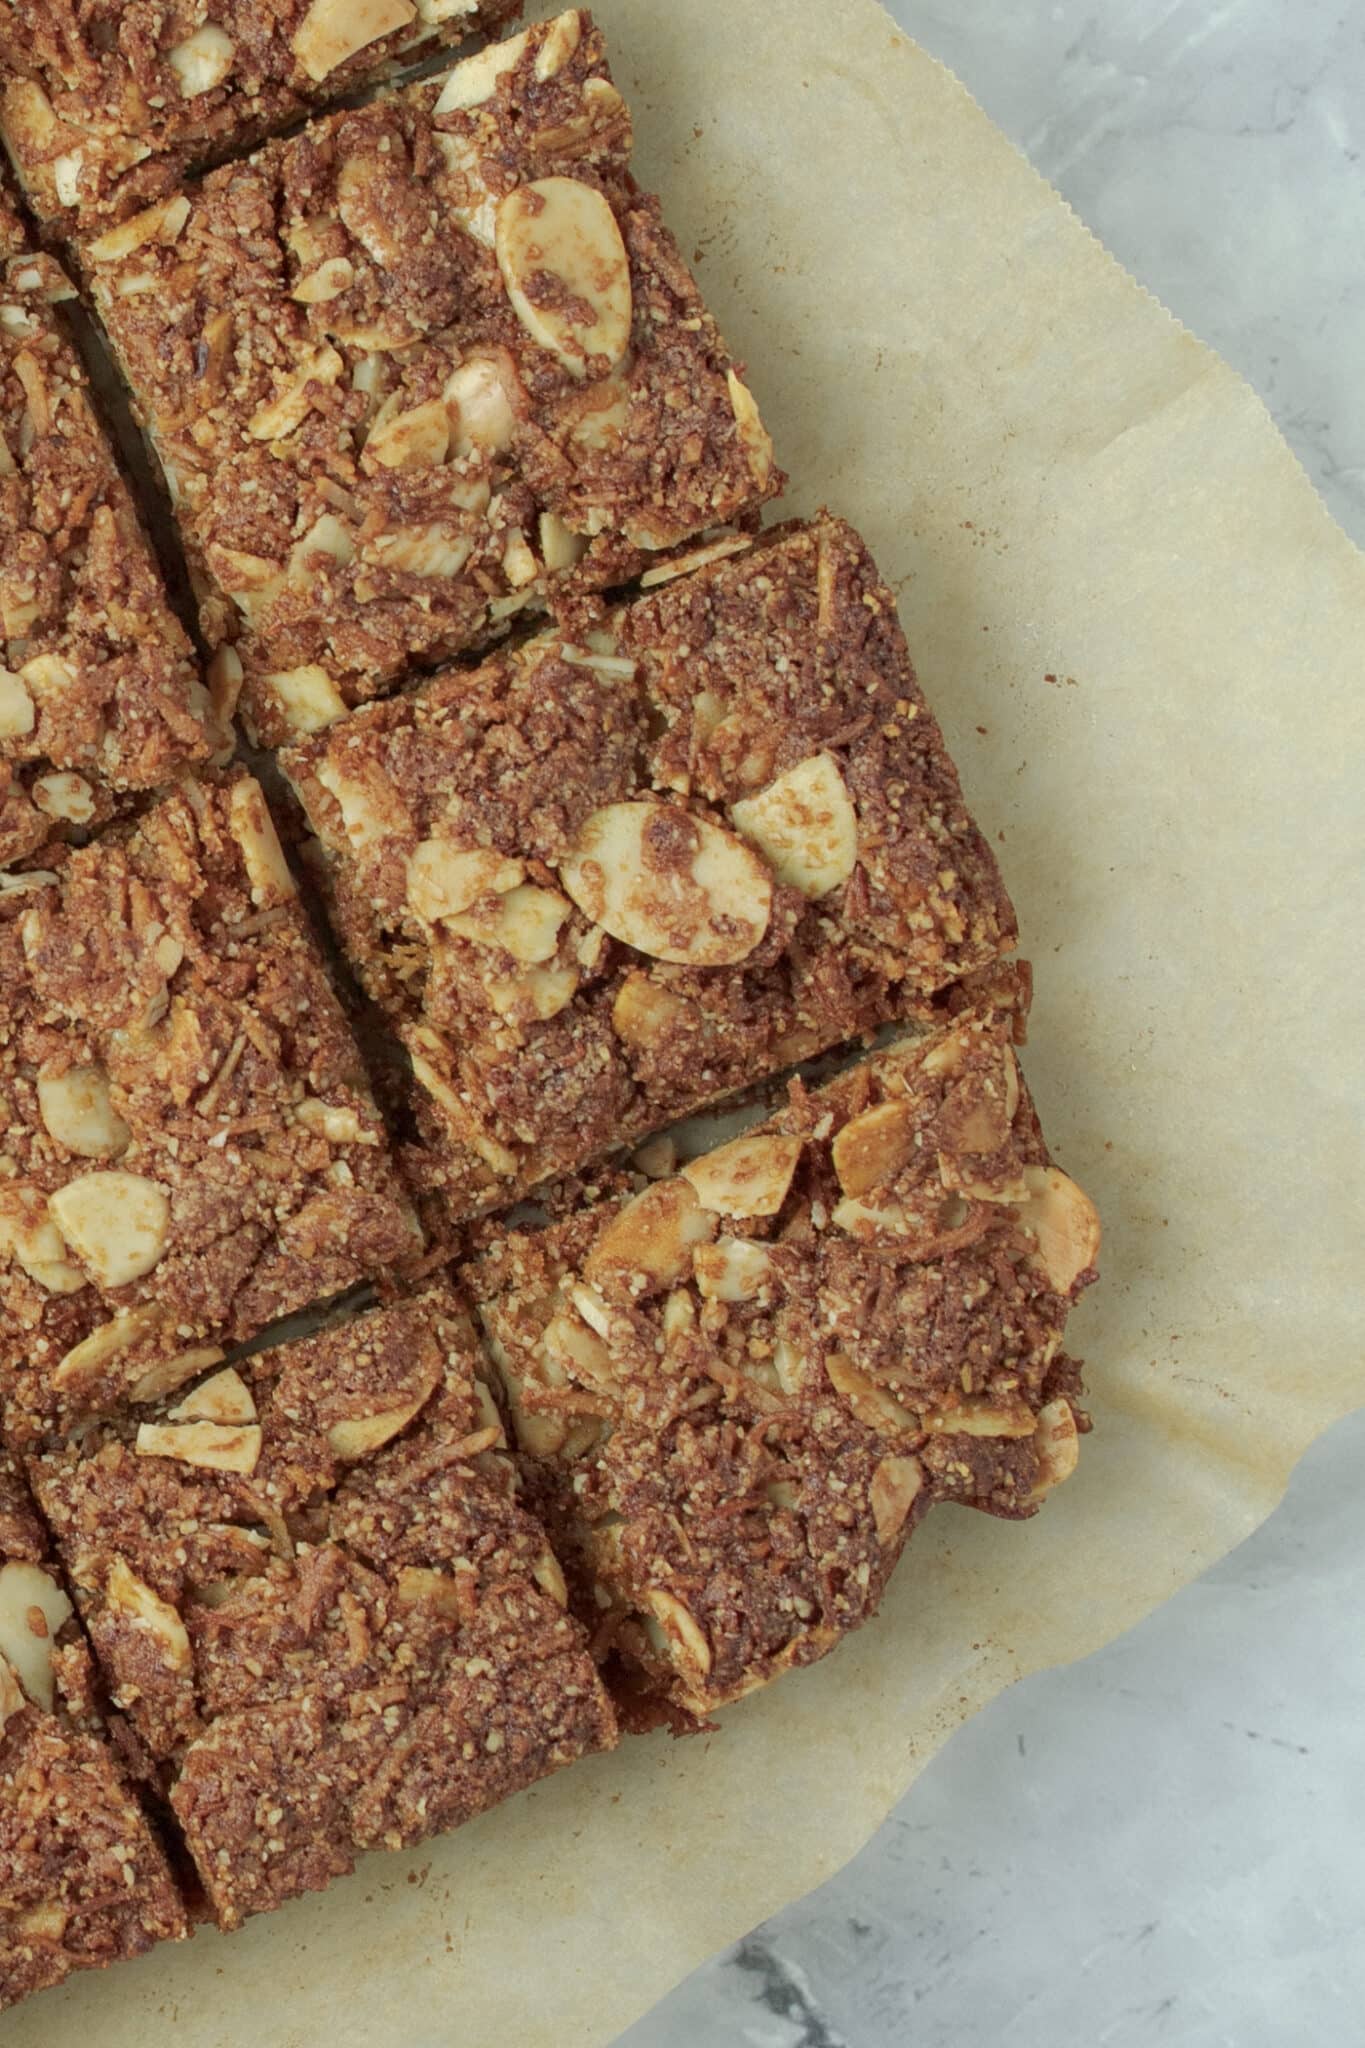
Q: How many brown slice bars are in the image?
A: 8